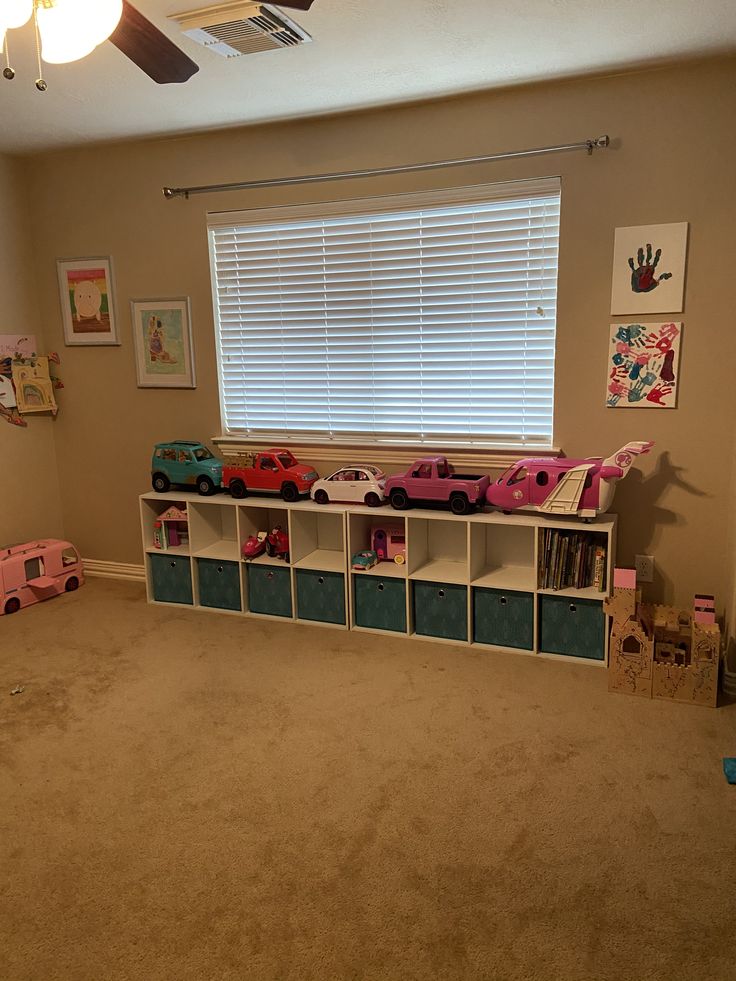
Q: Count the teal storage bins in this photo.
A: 8